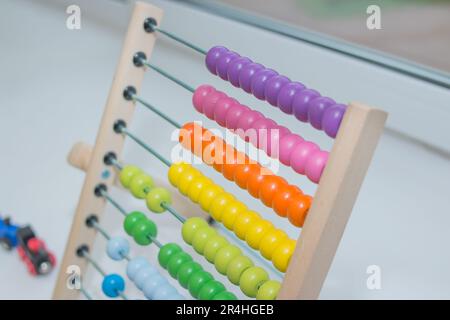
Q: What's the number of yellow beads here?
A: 10